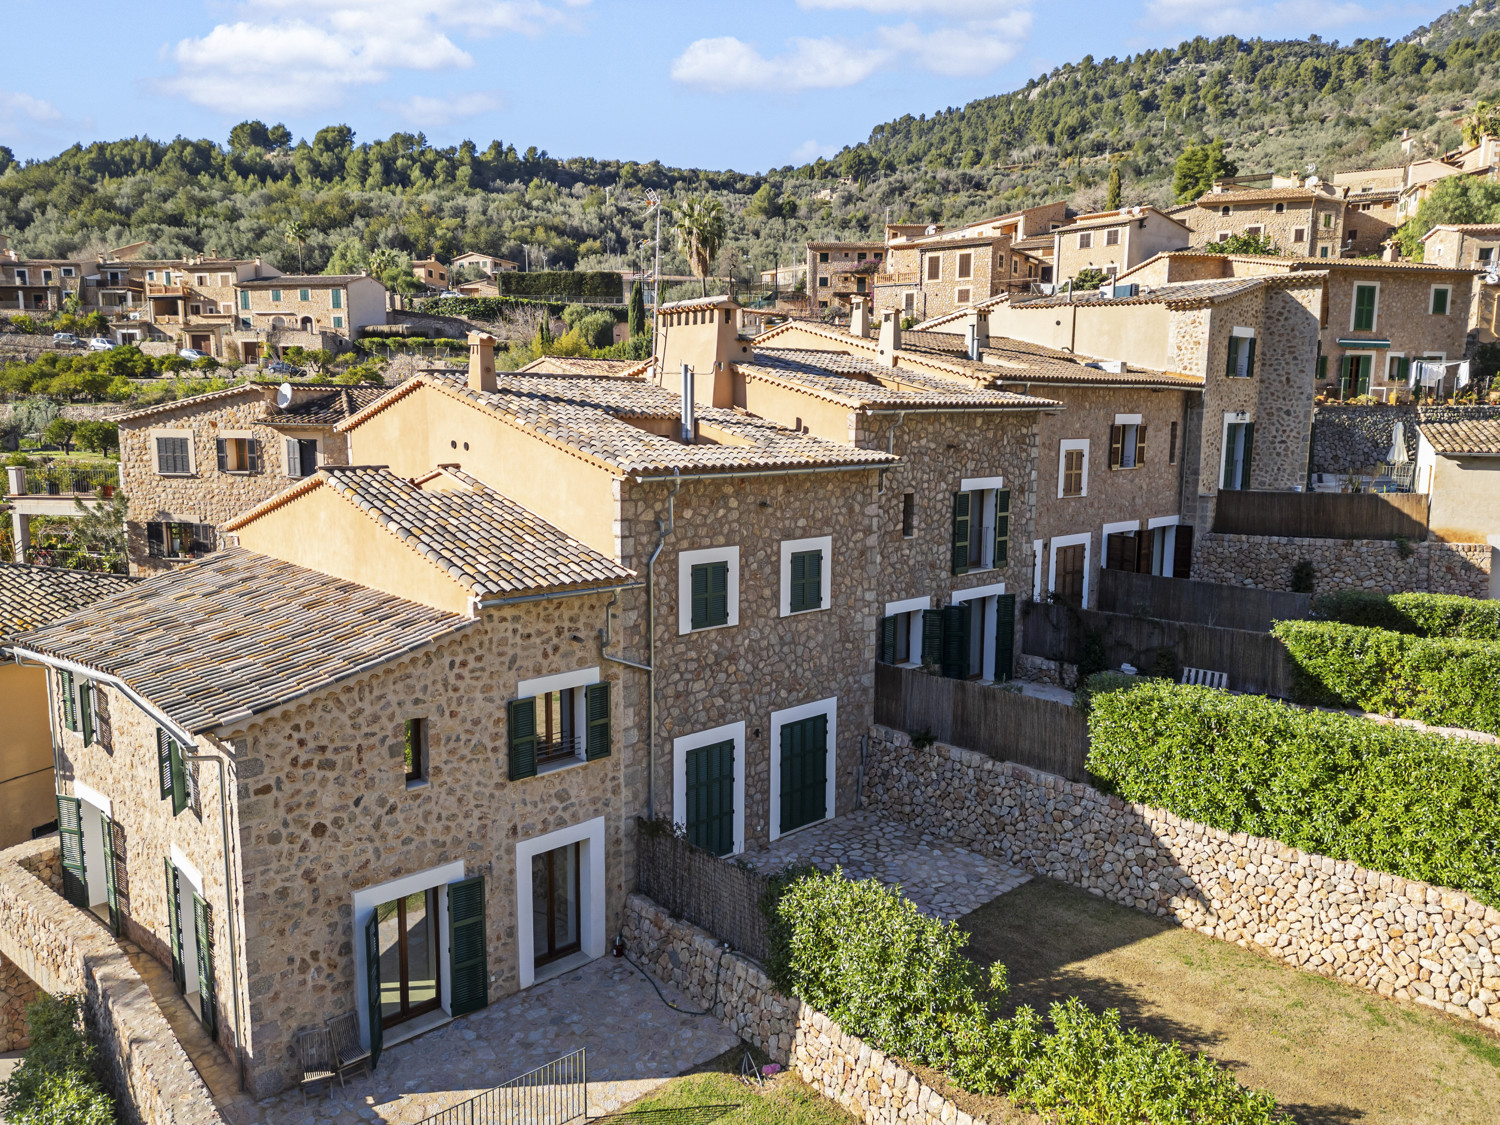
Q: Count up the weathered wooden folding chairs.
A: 2